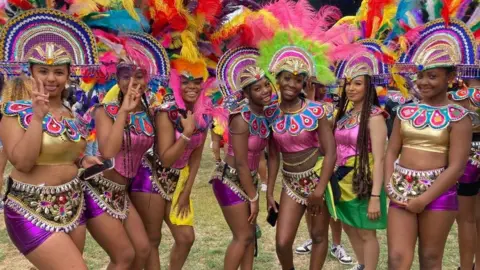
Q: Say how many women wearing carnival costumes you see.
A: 7